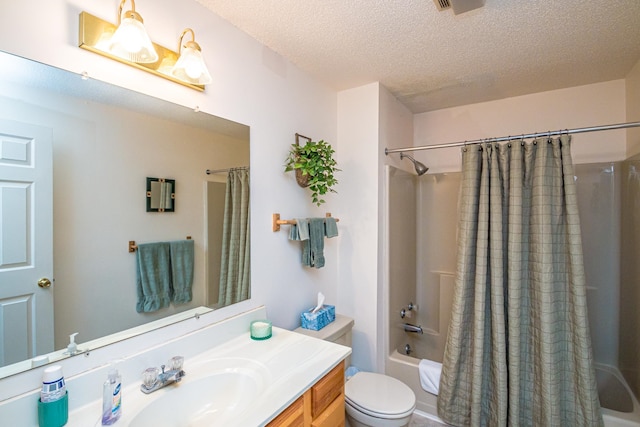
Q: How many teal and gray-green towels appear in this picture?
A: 5